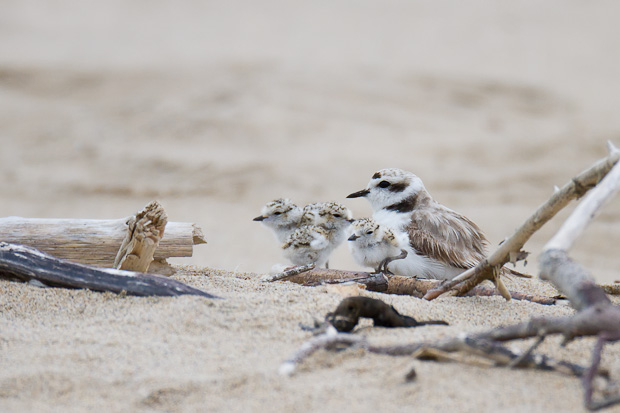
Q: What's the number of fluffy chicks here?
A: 3